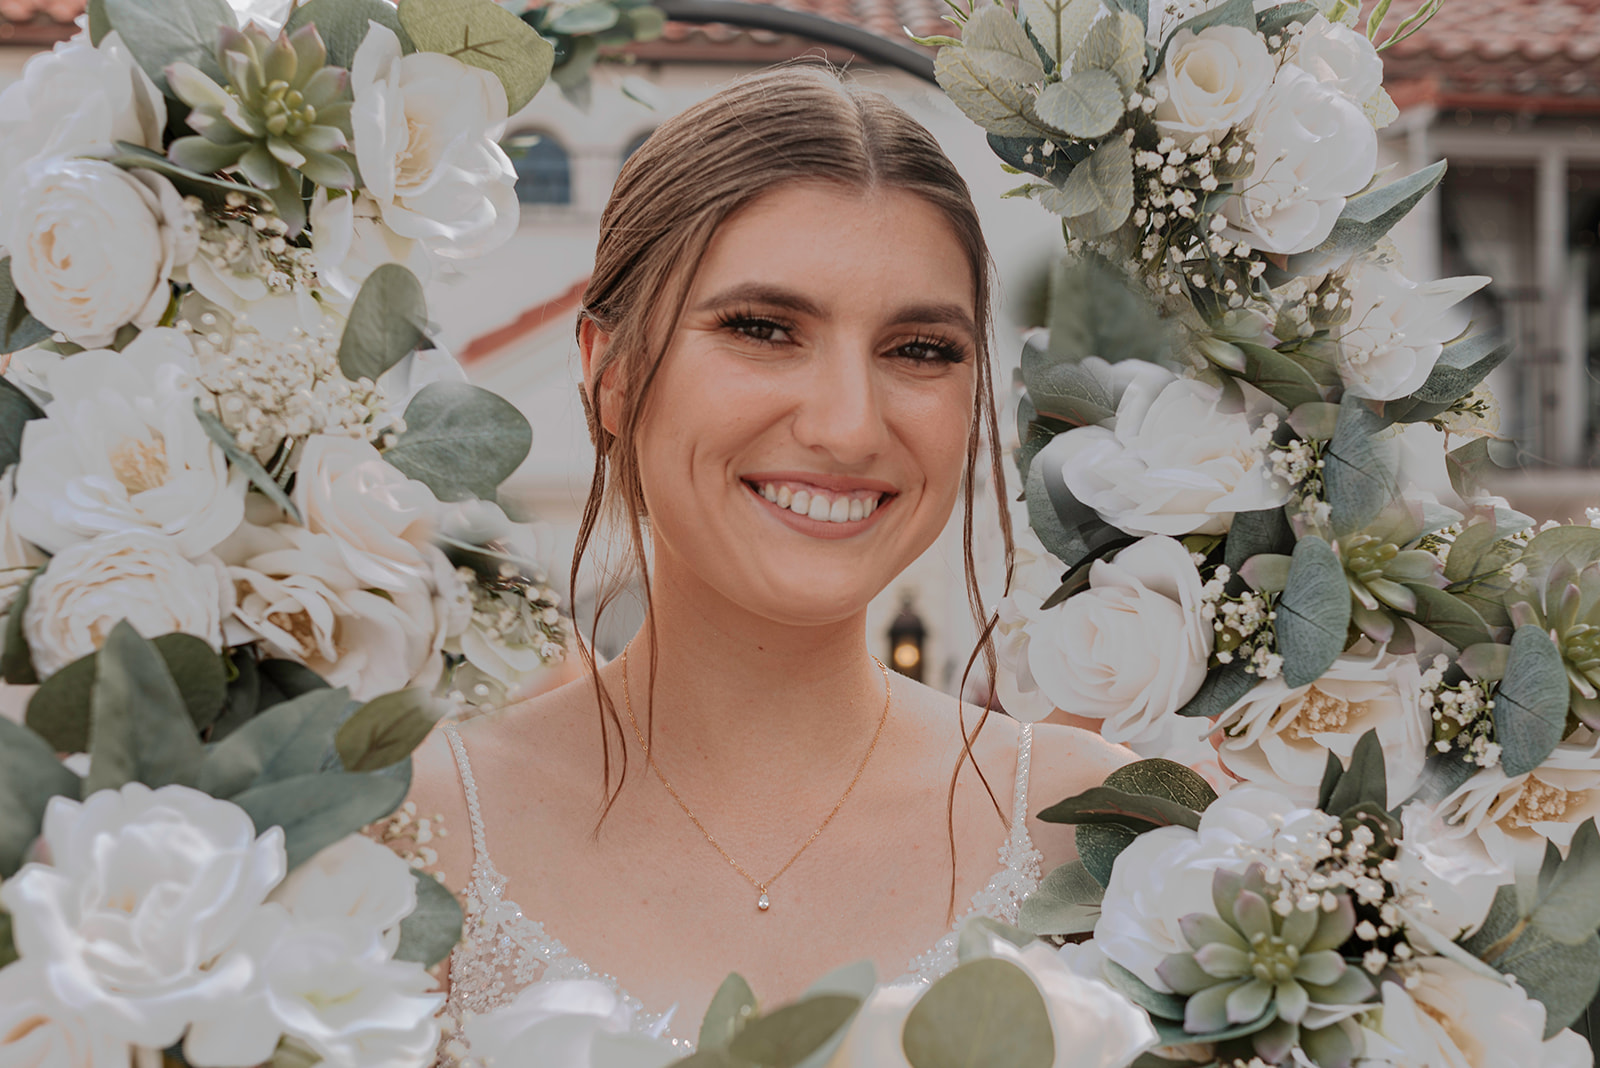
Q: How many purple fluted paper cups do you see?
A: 0